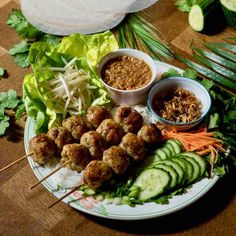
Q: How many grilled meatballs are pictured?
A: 12